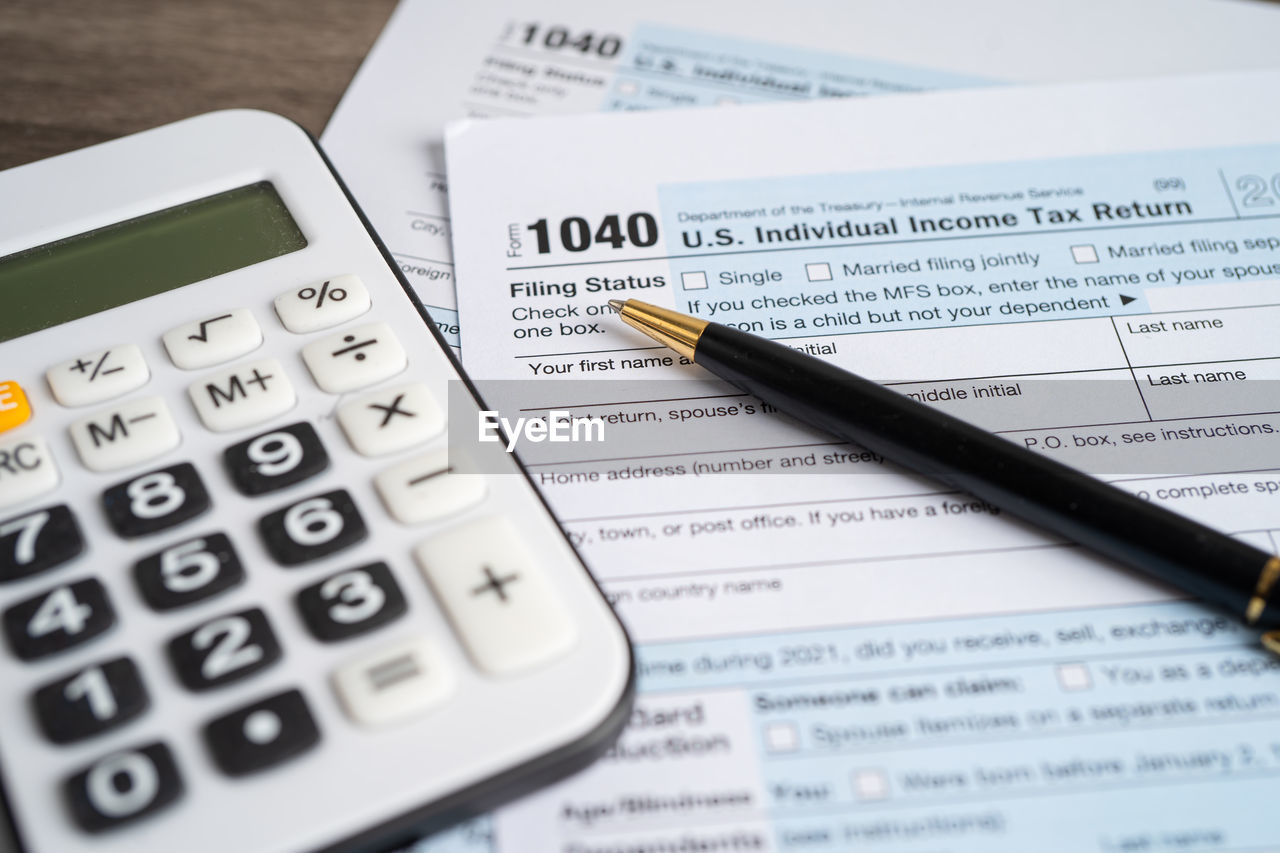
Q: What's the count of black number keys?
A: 10